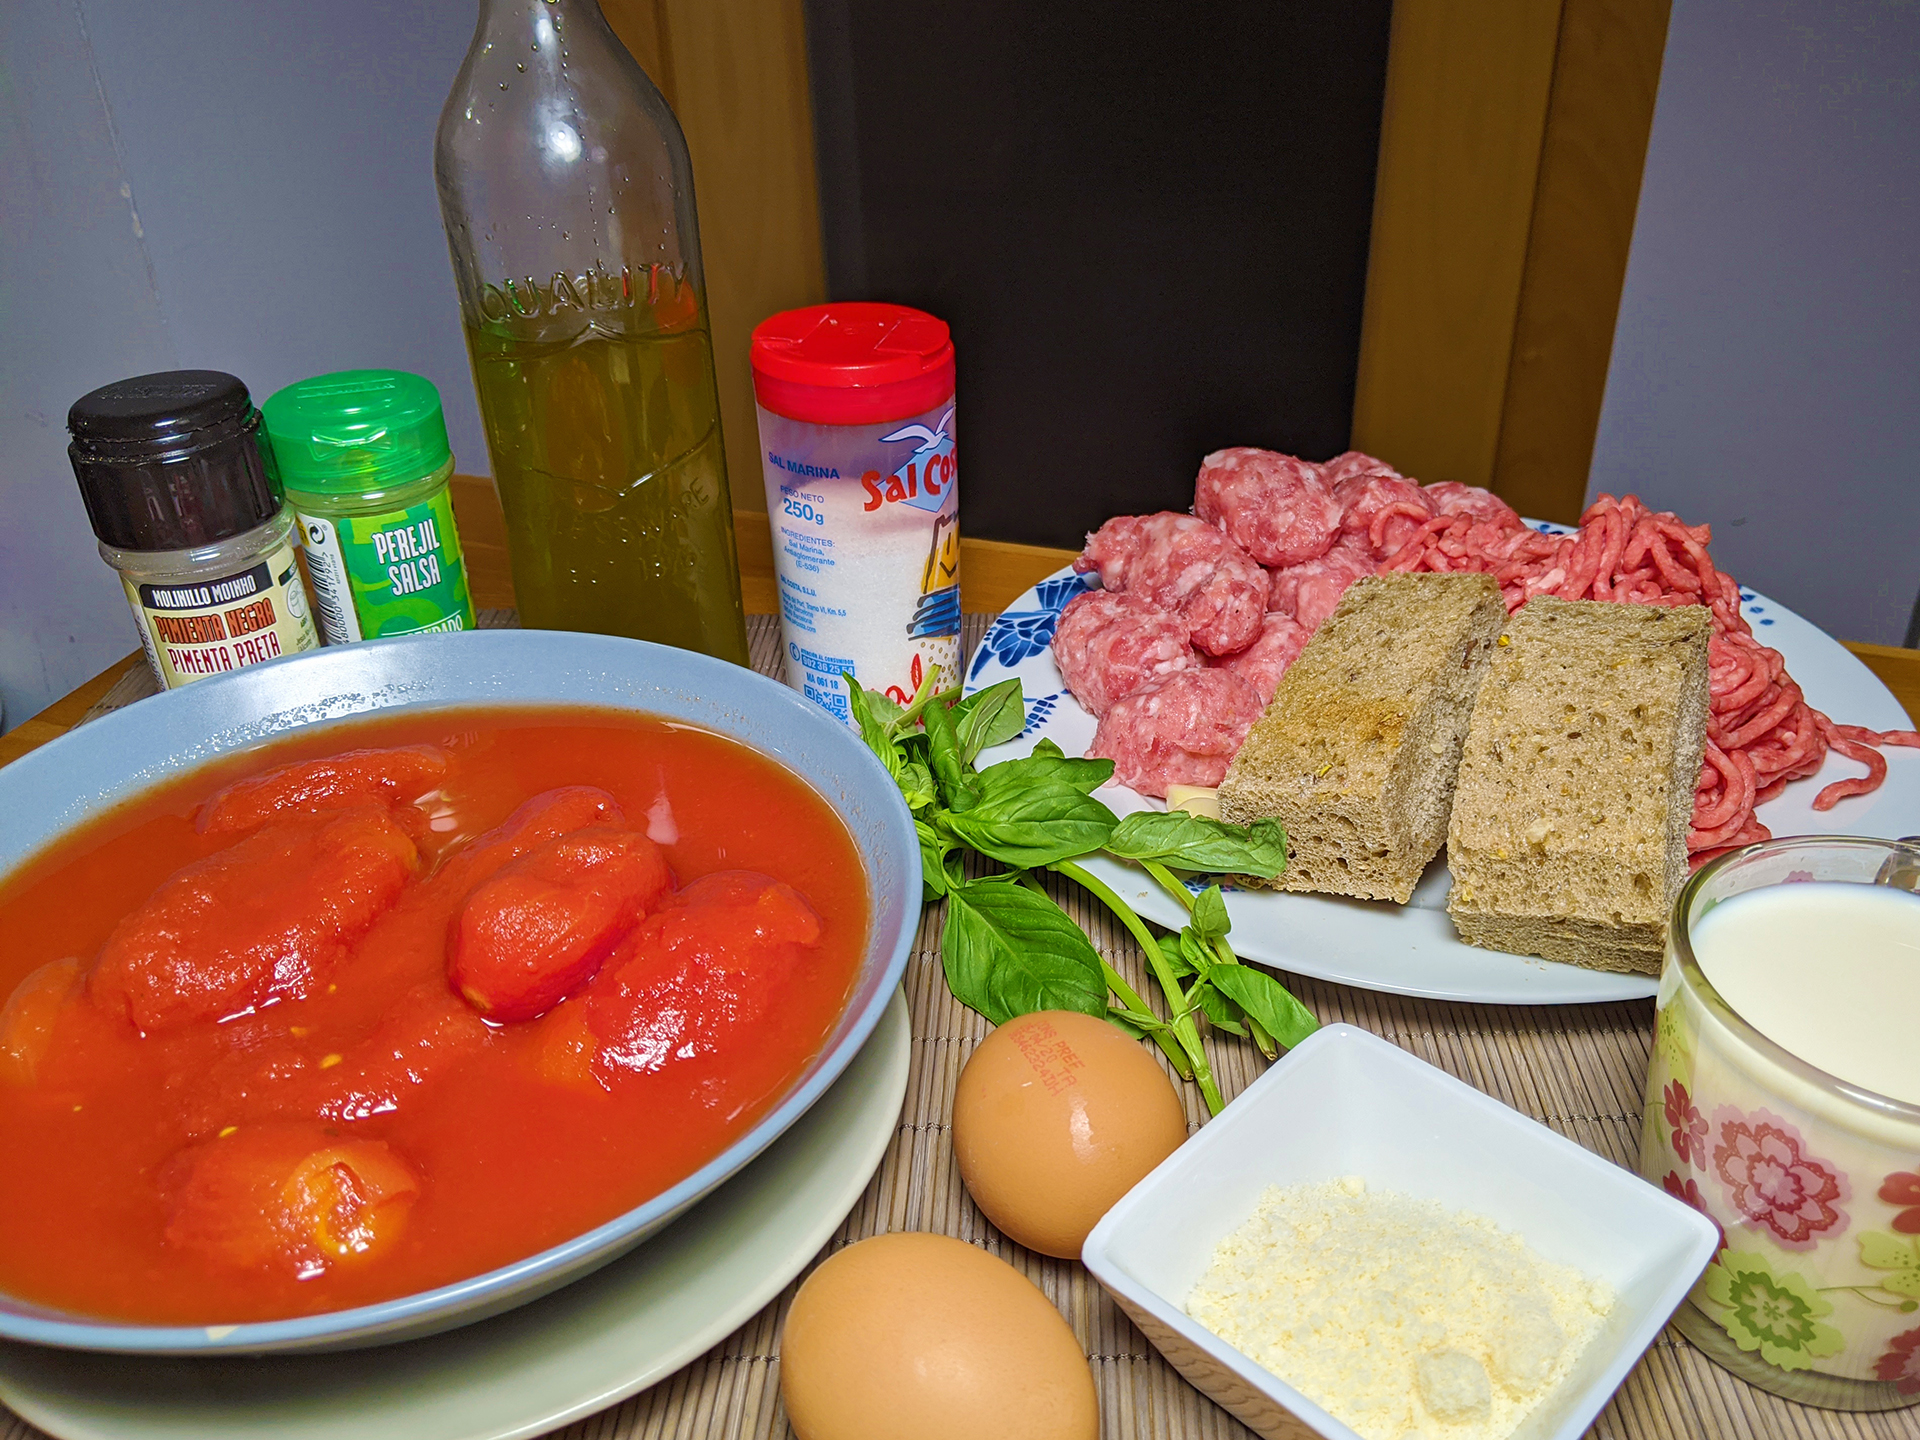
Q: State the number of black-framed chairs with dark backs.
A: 0